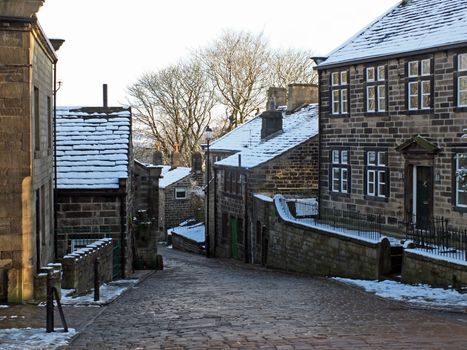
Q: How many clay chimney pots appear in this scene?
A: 2